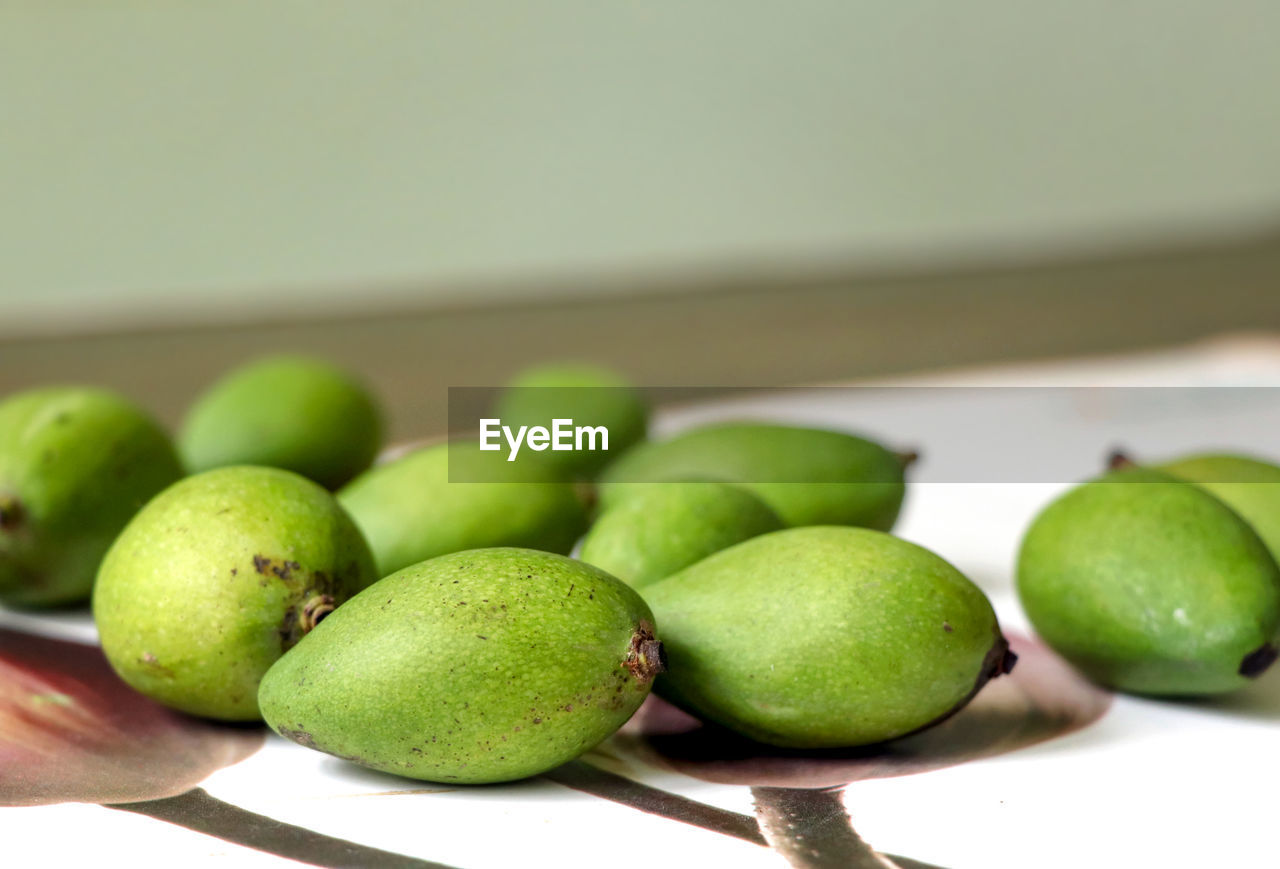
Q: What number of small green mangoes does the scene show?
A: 11